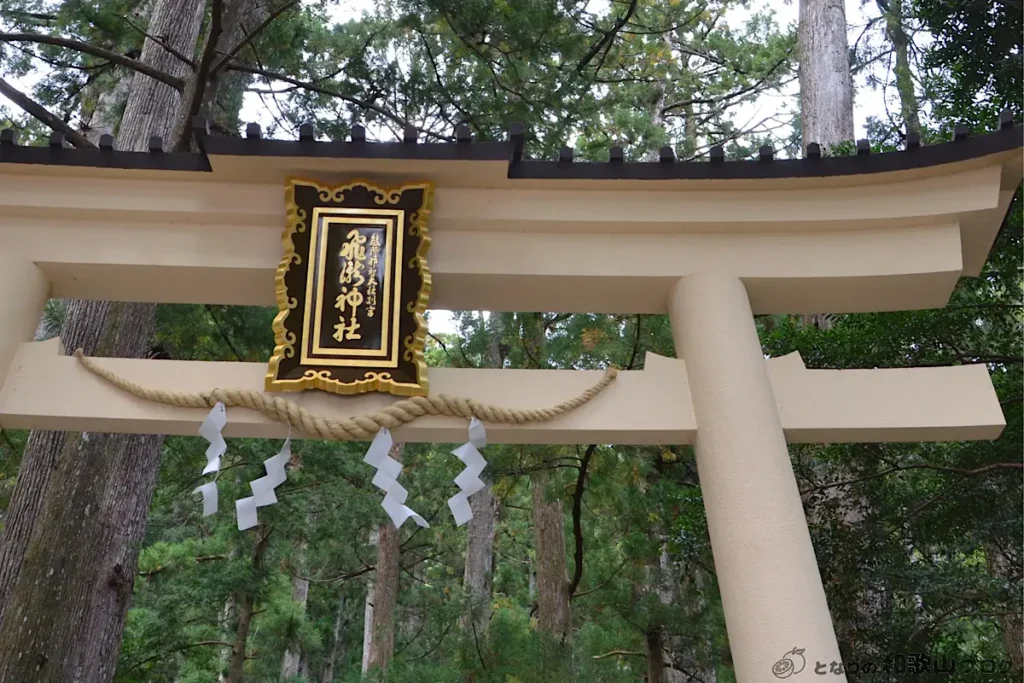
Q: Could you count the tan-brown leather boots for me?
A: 0